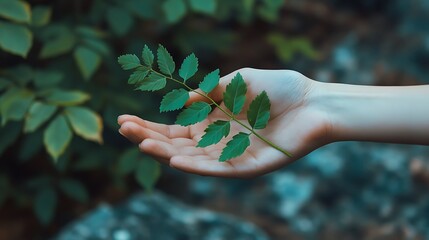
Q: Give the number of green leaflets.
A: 13